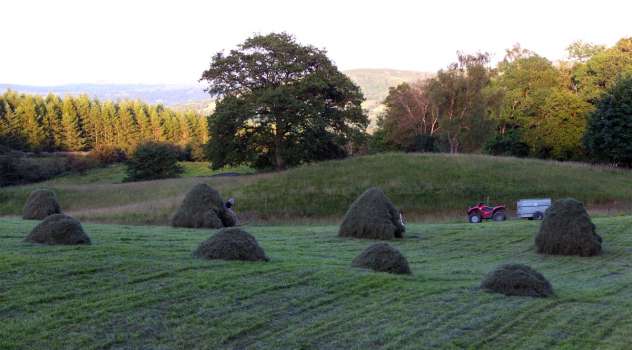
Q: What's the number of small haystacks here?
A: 4